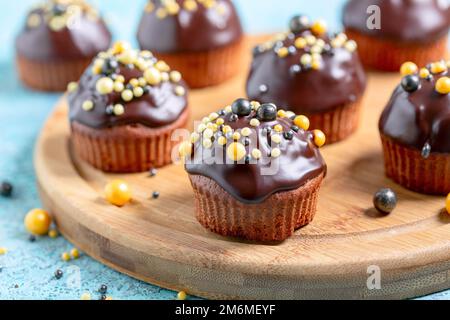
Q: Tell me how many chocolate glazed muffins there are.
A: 7